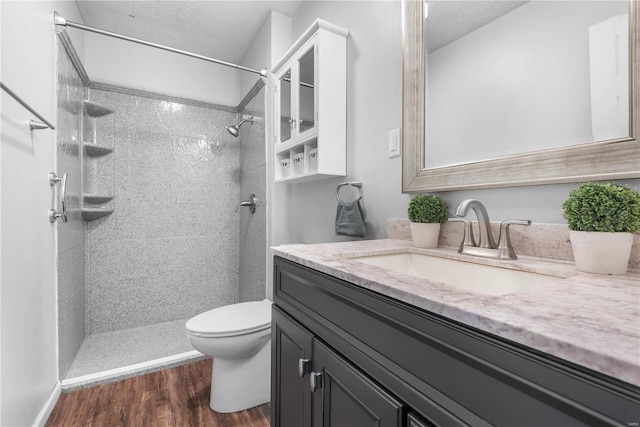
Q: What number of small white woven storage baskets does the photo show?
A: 3